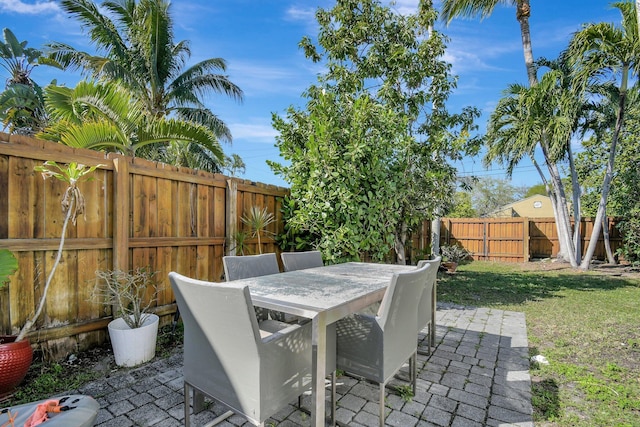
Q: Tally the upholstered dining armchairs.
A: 5